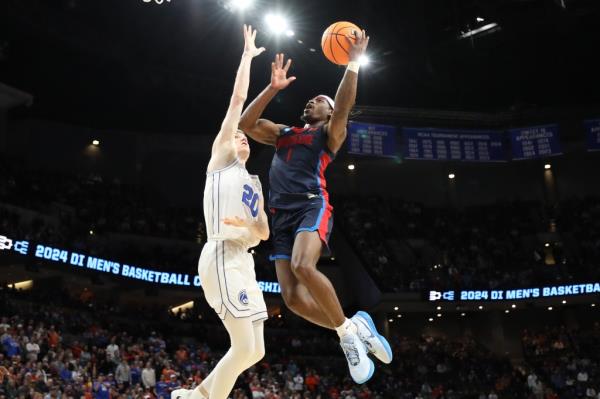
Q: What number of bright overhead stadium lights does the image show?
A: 3